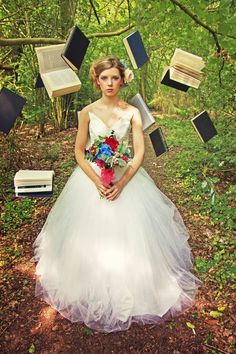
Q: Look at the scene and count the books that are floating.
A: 9